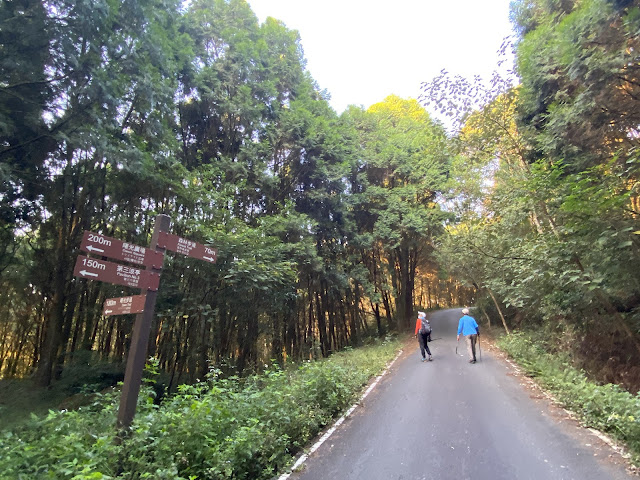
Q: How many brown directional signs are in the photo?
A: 4